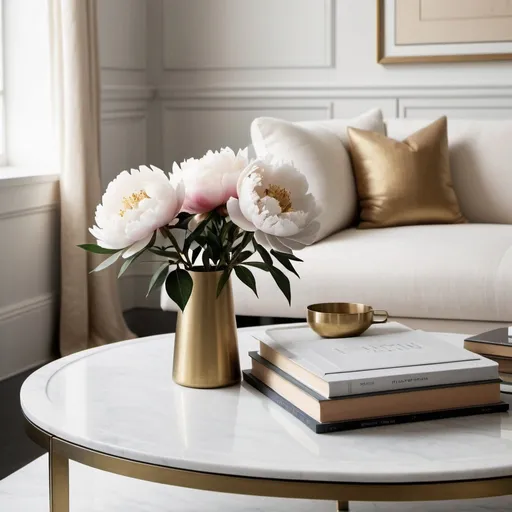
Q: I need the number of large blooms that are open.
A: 3